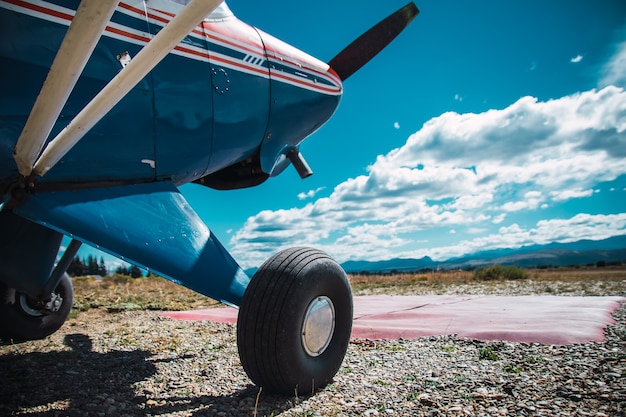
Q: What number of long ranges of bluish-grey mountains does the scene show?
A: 1